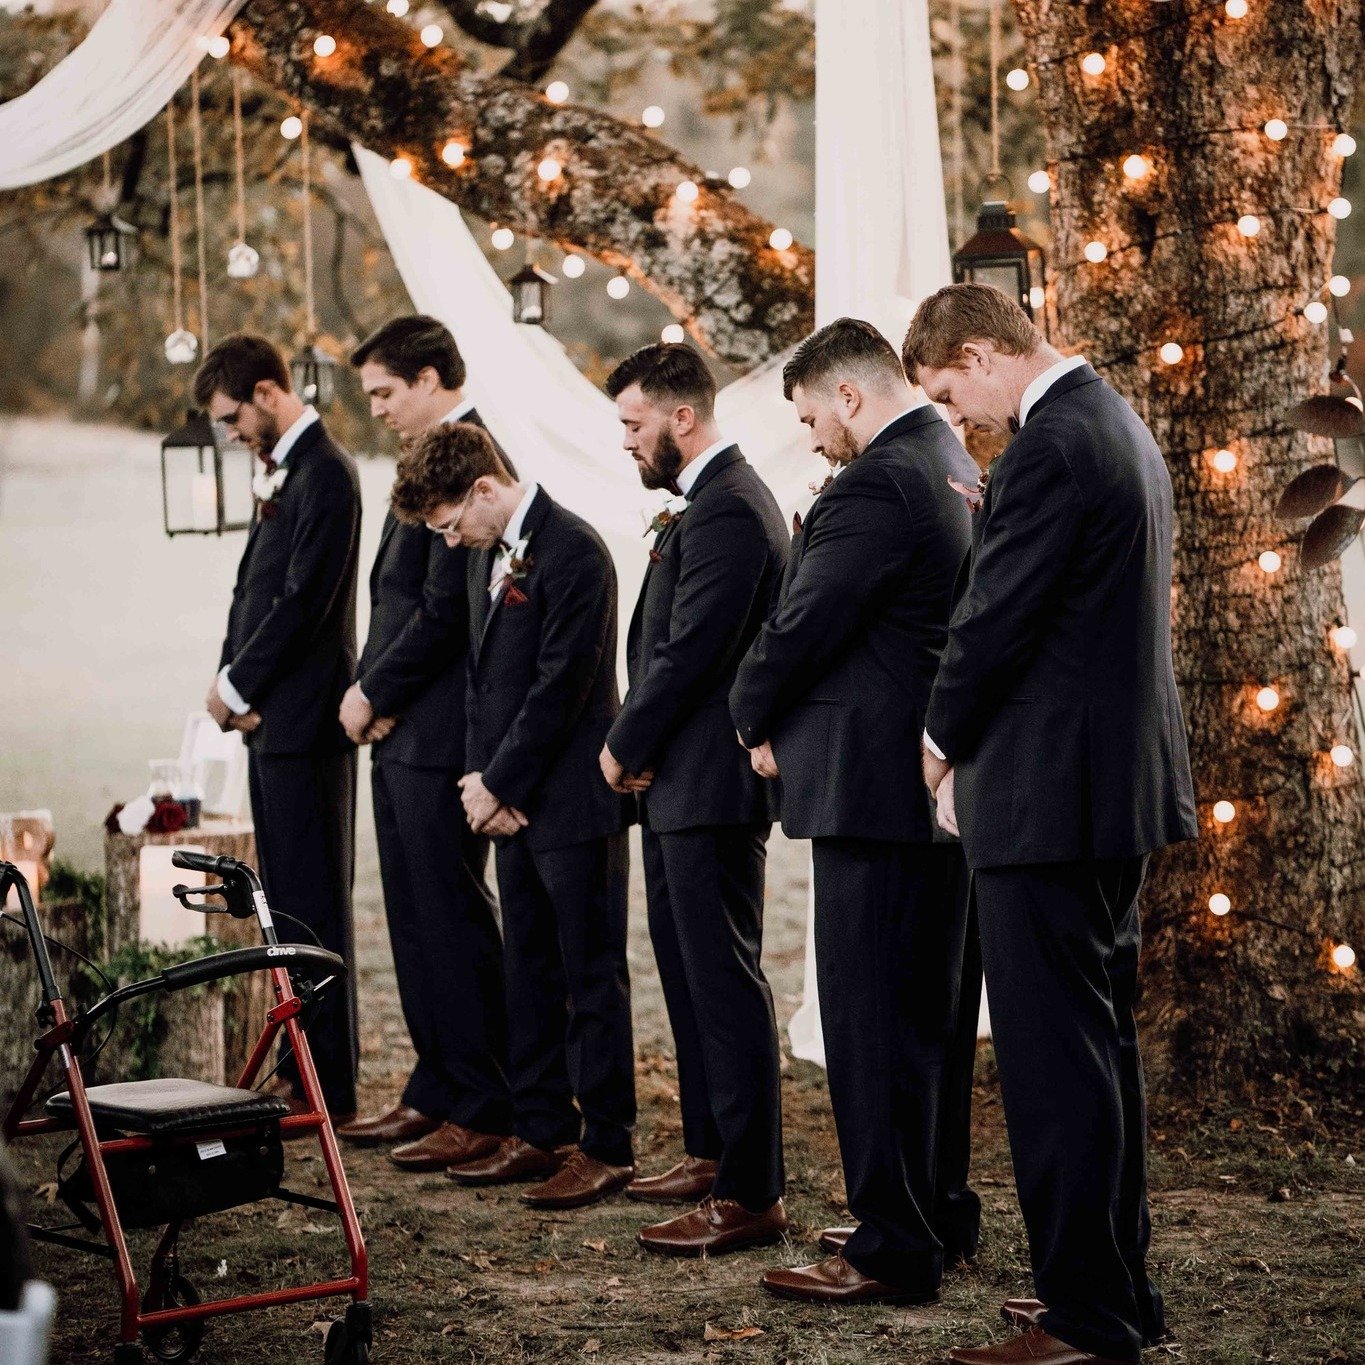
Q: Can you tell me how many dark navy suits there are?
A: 6